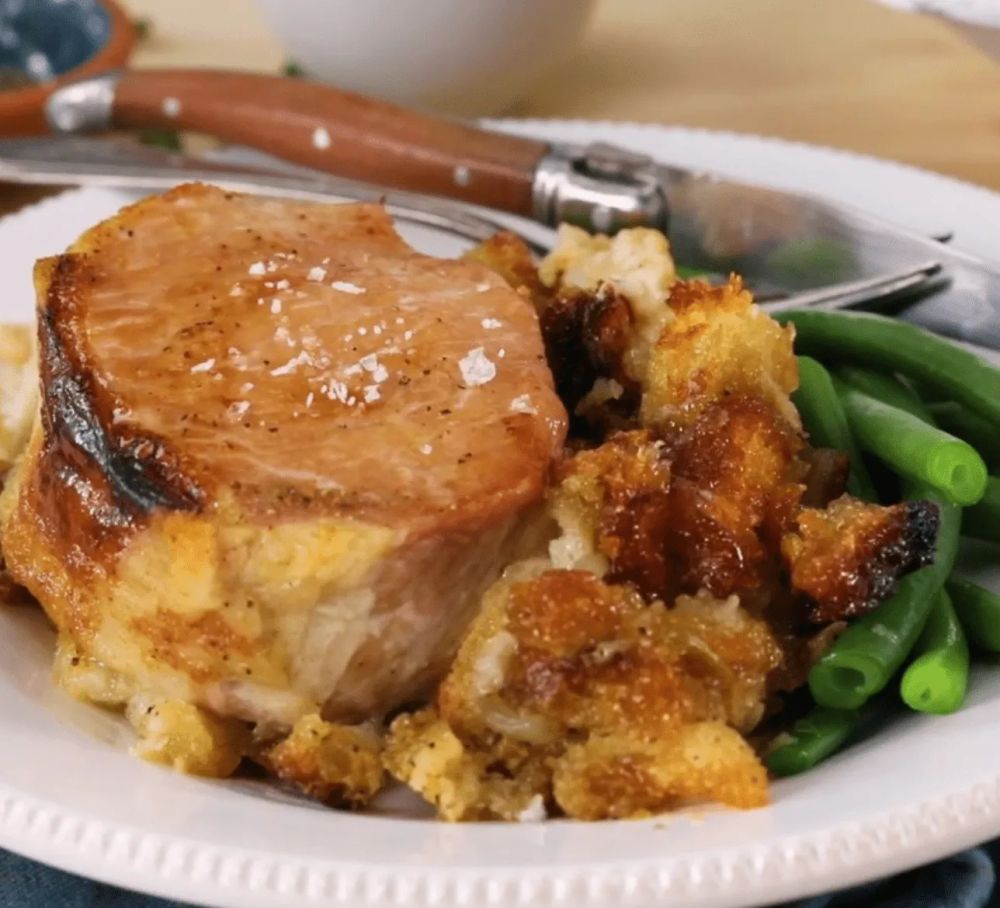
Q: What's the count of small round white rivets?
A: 3